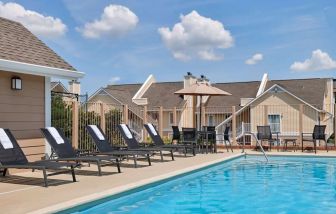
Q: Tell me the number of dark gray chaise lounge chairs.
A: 5